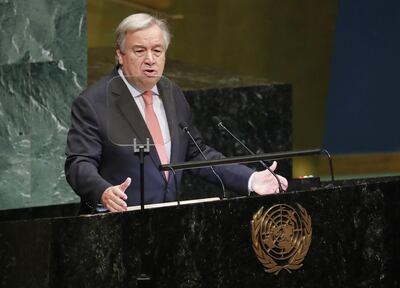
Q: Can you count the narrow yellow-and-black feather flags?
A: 0